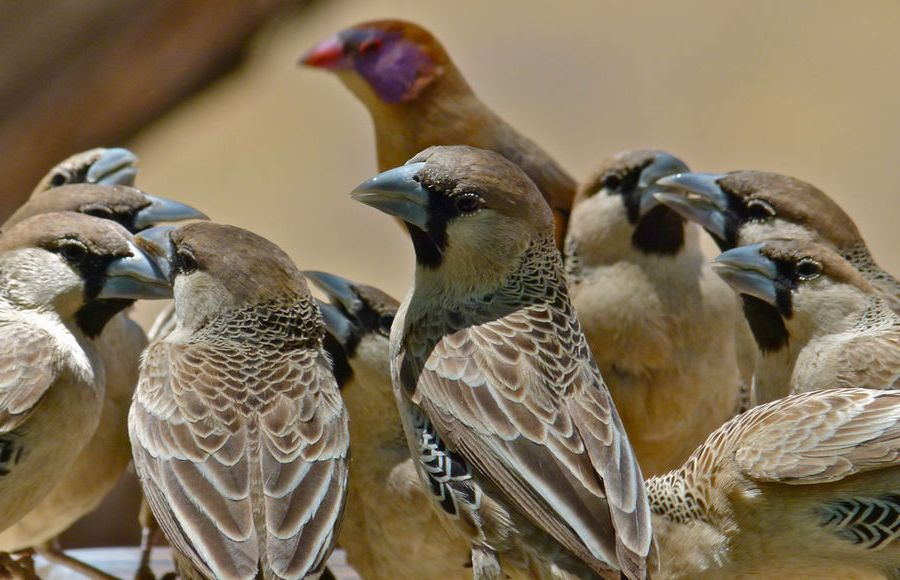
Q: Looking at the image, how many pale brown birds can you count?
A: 10